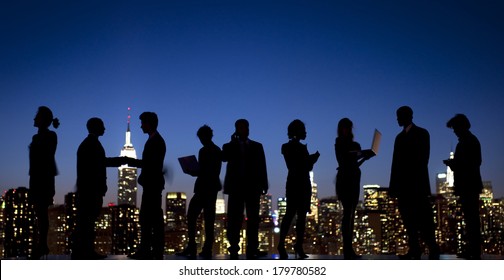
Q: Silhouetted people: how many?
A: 9